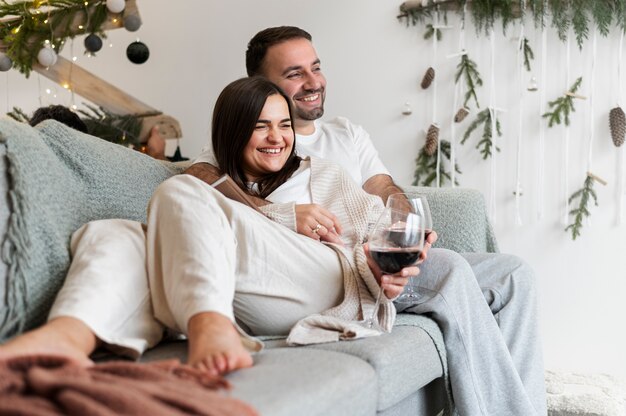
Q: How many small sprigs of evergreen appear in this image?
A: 7